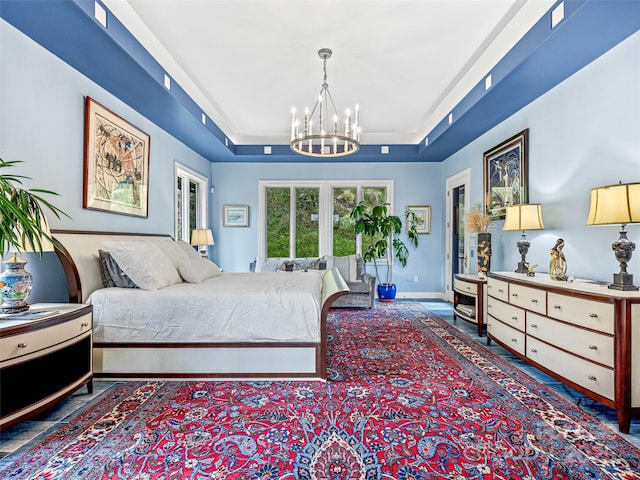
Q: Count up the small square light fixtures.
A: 11